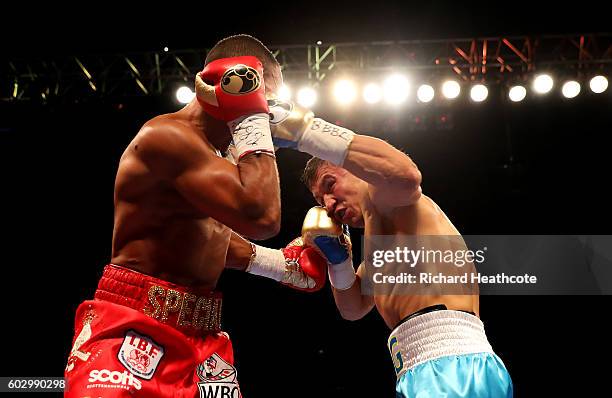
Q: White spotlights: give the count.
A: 13